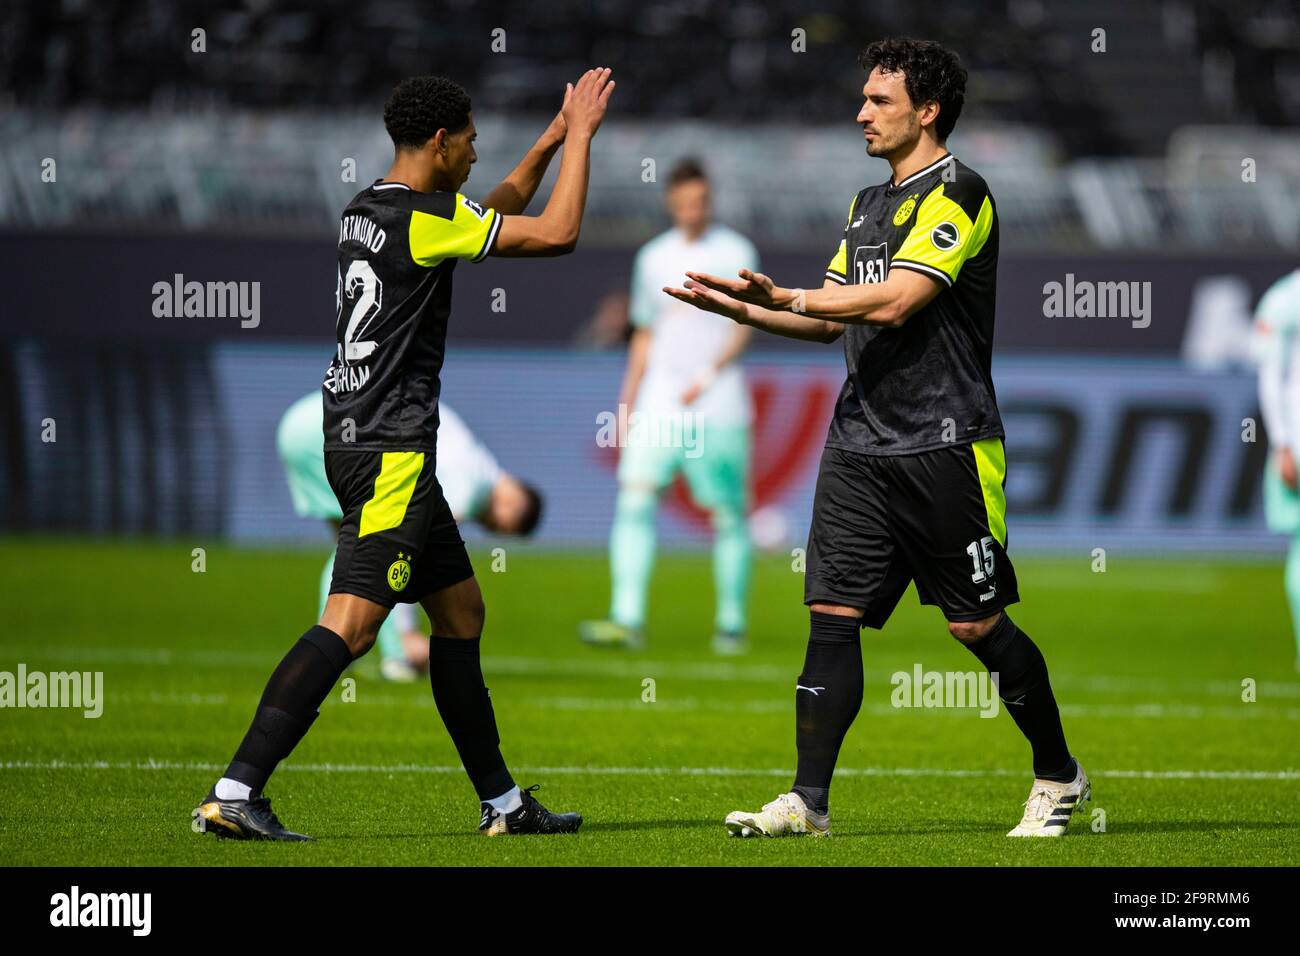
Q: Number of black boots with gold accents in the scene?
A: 2